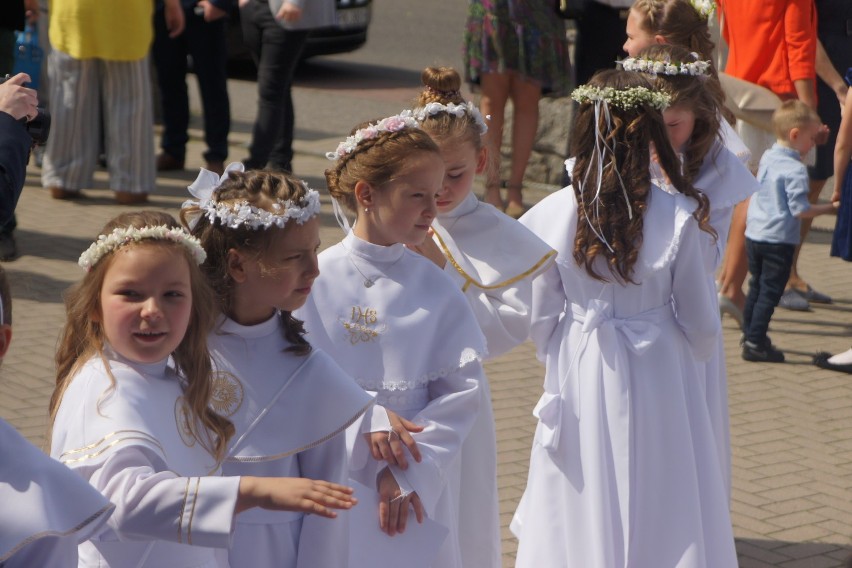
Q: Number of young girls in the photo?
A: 7